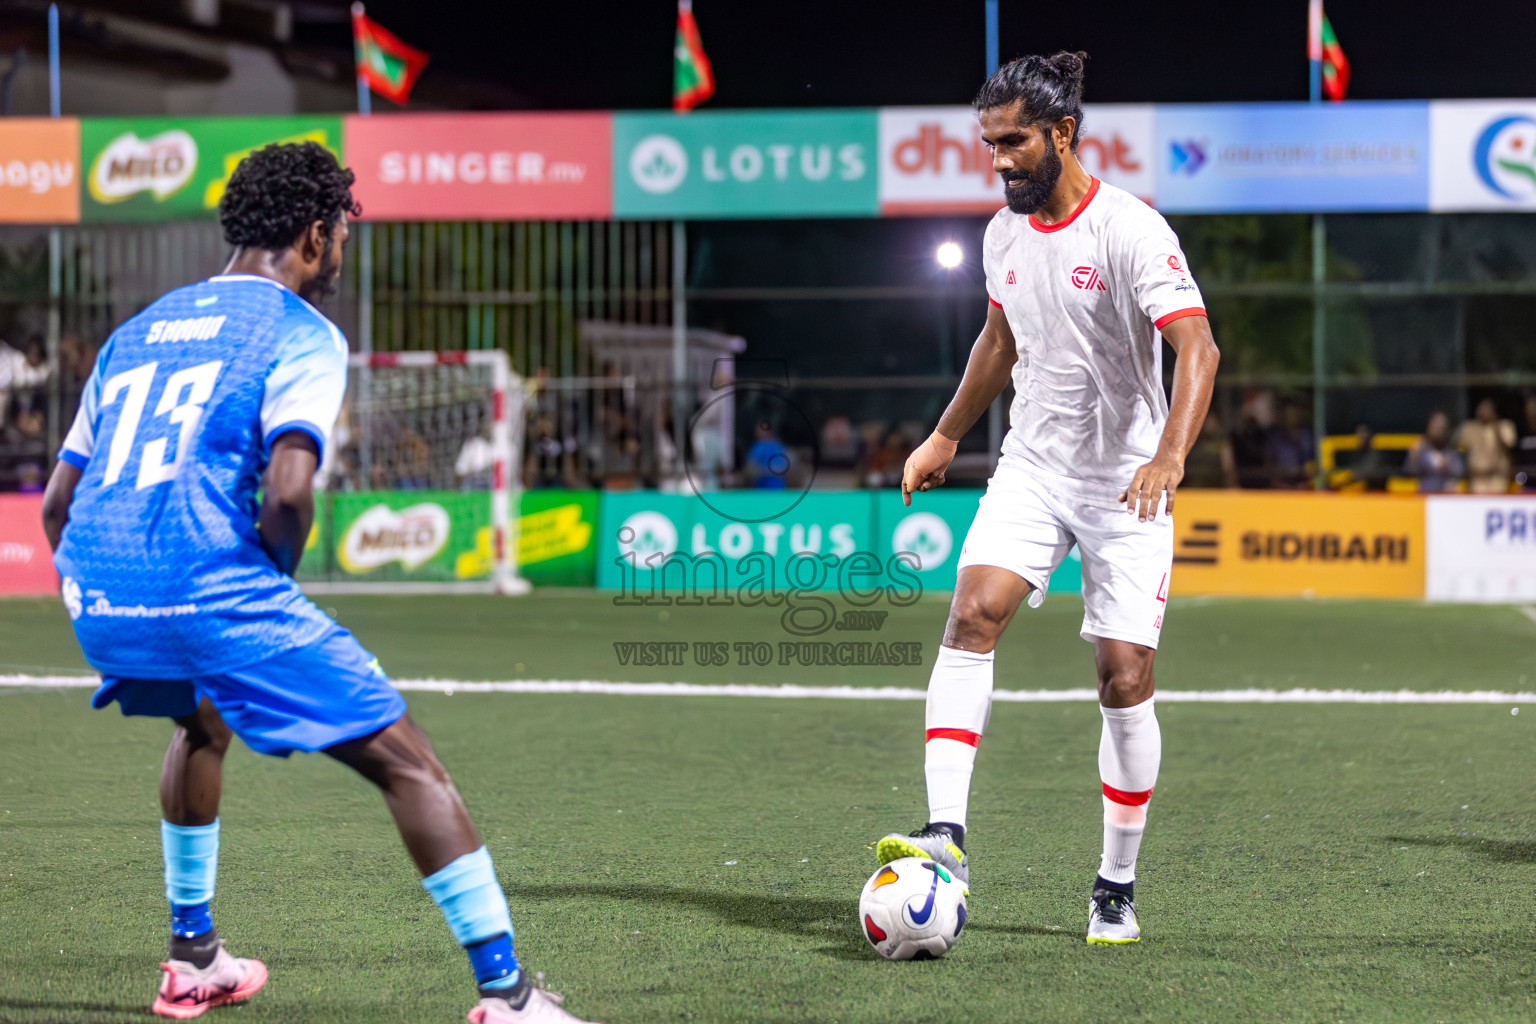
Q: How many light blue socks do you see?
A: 2